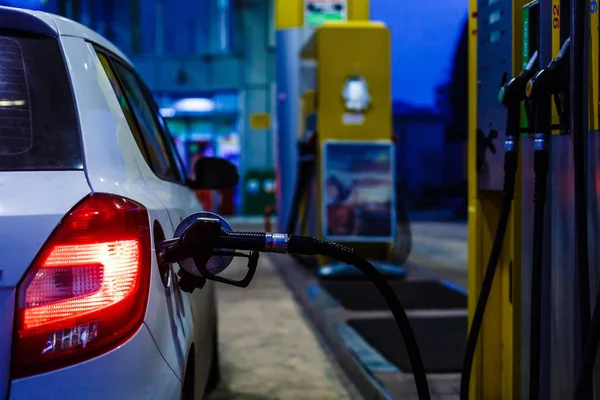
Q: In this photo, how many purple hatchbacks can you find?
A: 0